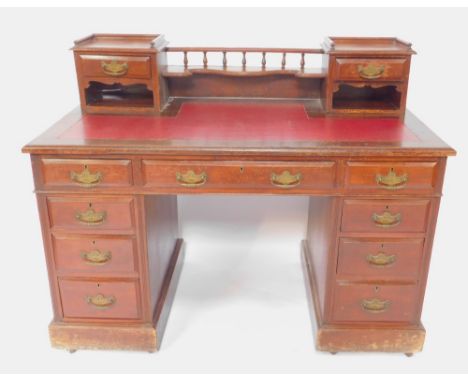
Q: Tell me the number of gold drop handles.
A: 12